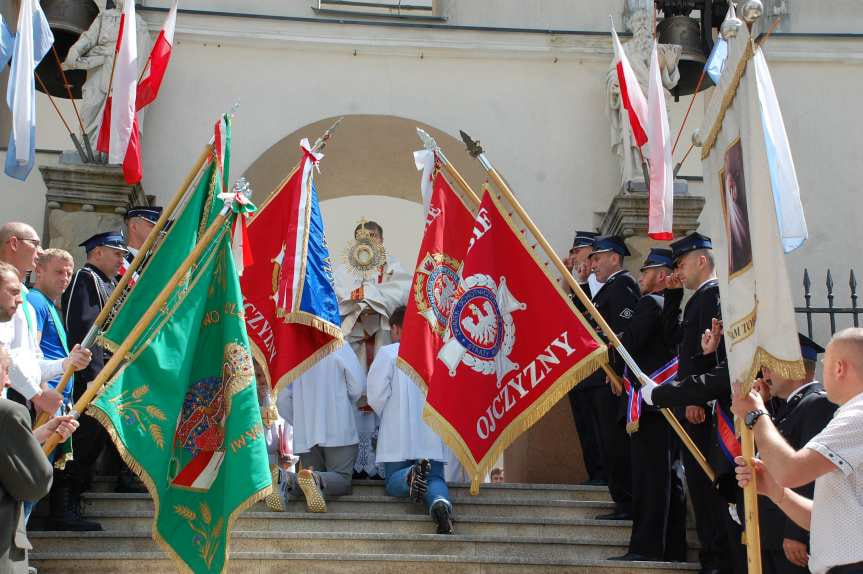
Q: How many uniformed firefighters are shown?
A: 7